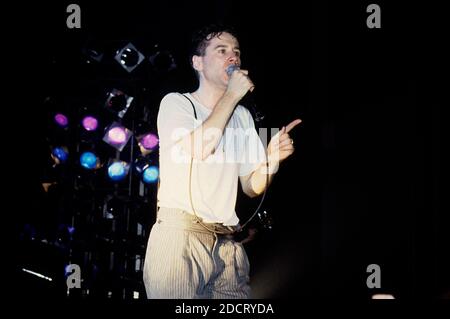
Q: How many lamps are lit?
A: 8